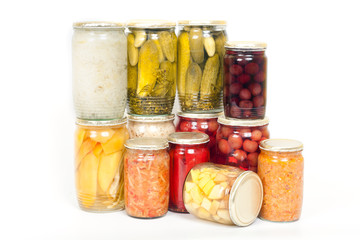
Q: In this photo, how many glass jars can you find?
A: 12